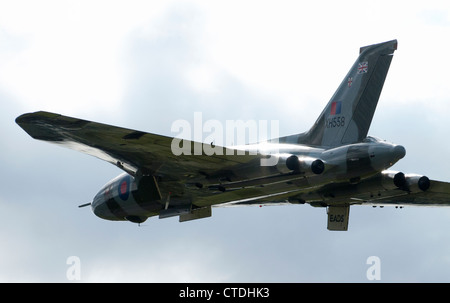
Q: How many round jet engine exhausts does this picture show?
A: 4